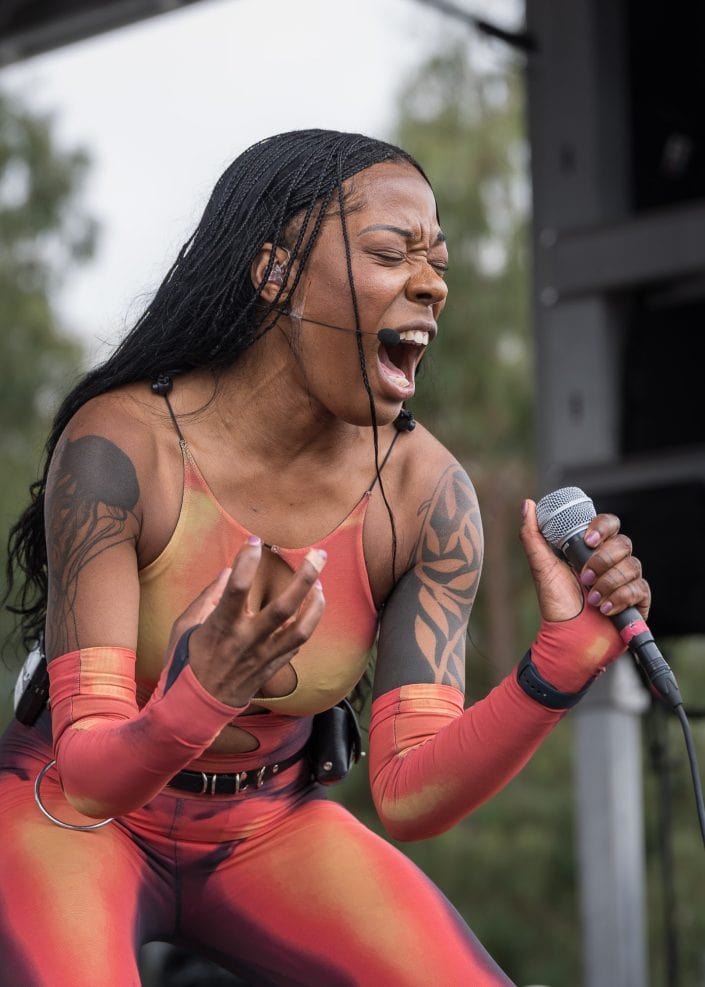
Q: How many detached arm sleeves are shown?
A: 2